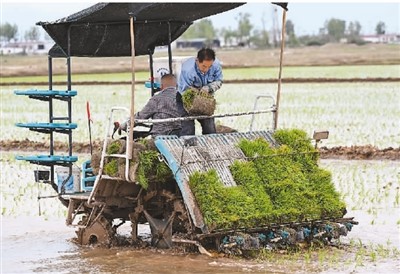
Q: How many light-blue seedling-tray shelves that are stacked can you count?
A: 3